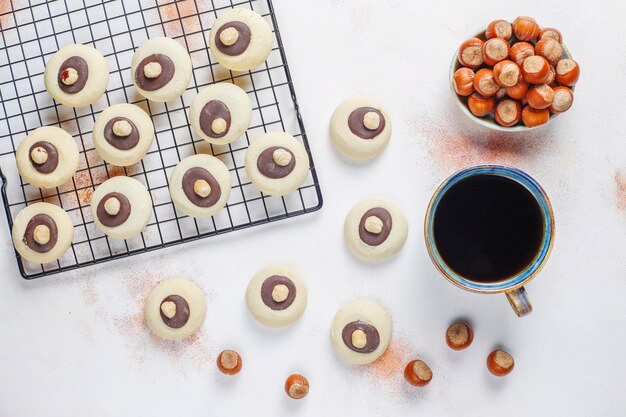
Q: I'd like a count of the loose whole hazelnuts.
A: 5